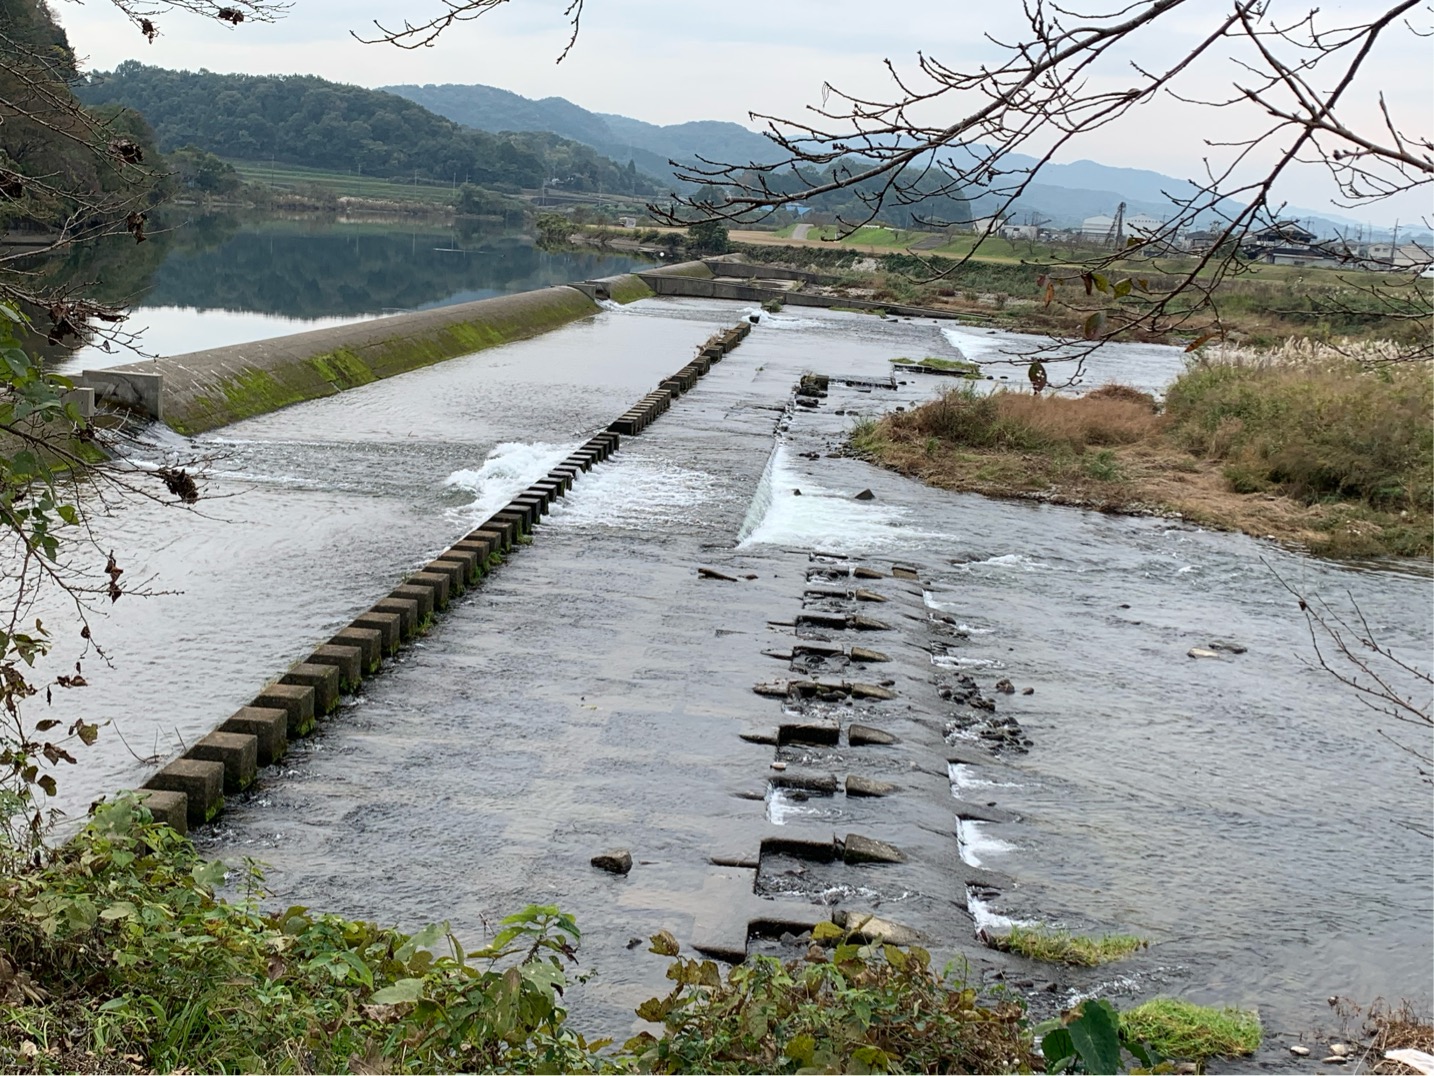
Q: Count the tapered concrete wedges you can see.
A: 9